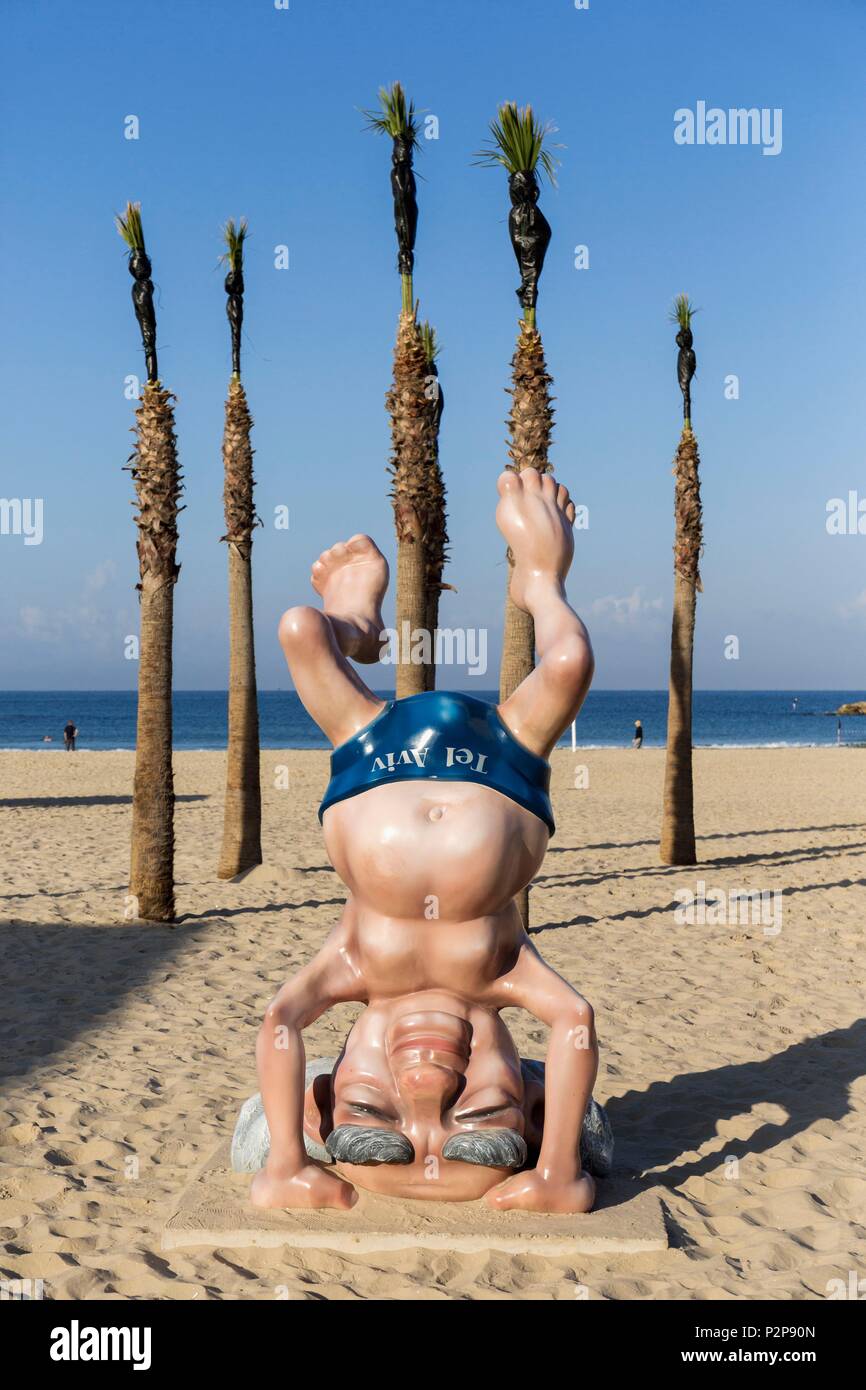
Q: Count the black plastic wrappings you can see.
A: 6